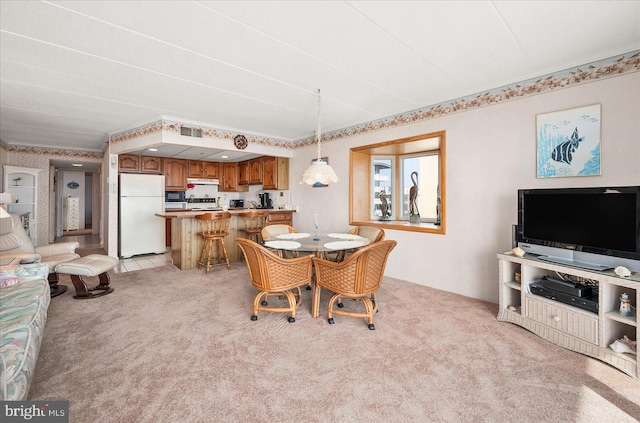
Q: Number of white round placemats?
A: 4